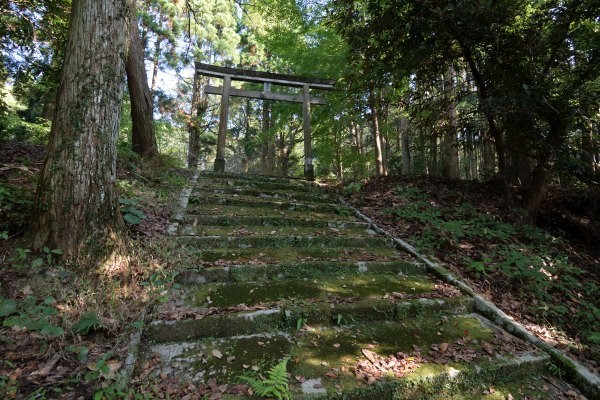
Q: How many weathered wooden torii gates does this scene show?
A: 1